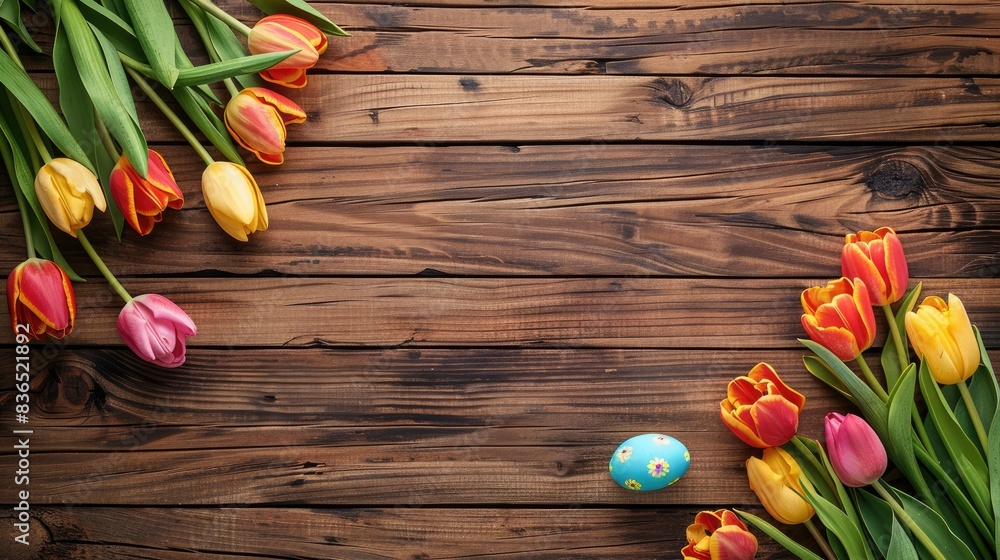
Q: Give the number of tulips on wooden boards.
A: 14